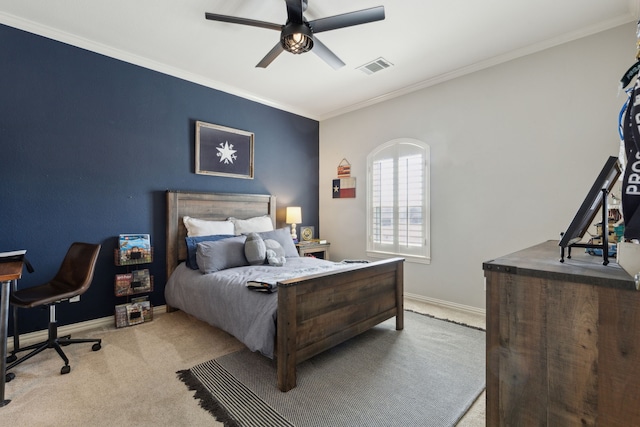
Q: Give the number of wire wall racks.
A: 3